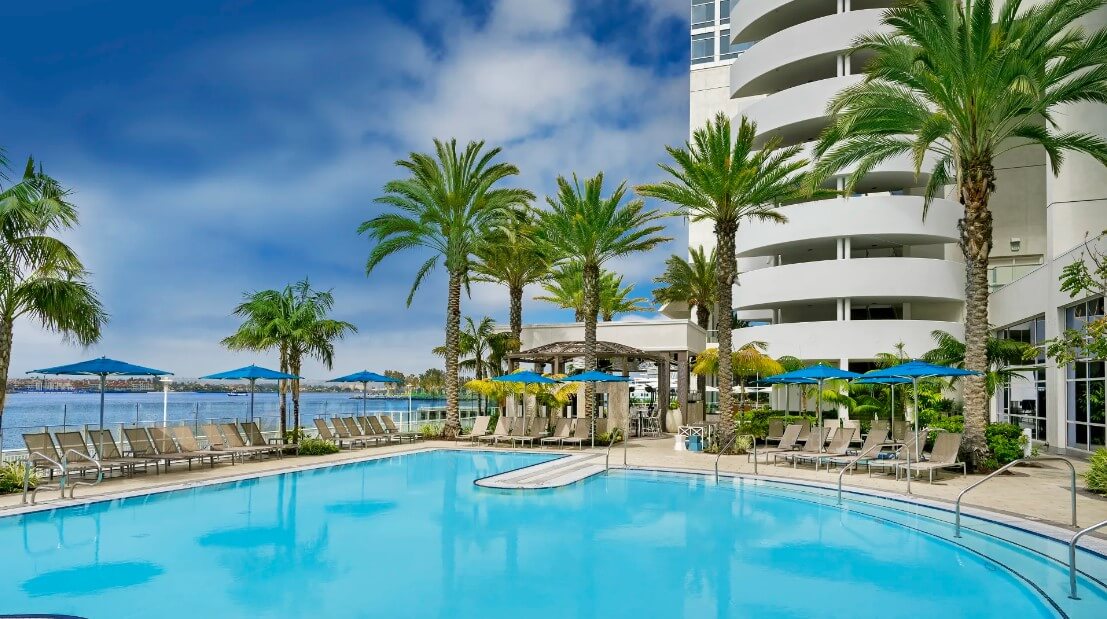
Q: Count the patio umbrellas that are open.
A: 9